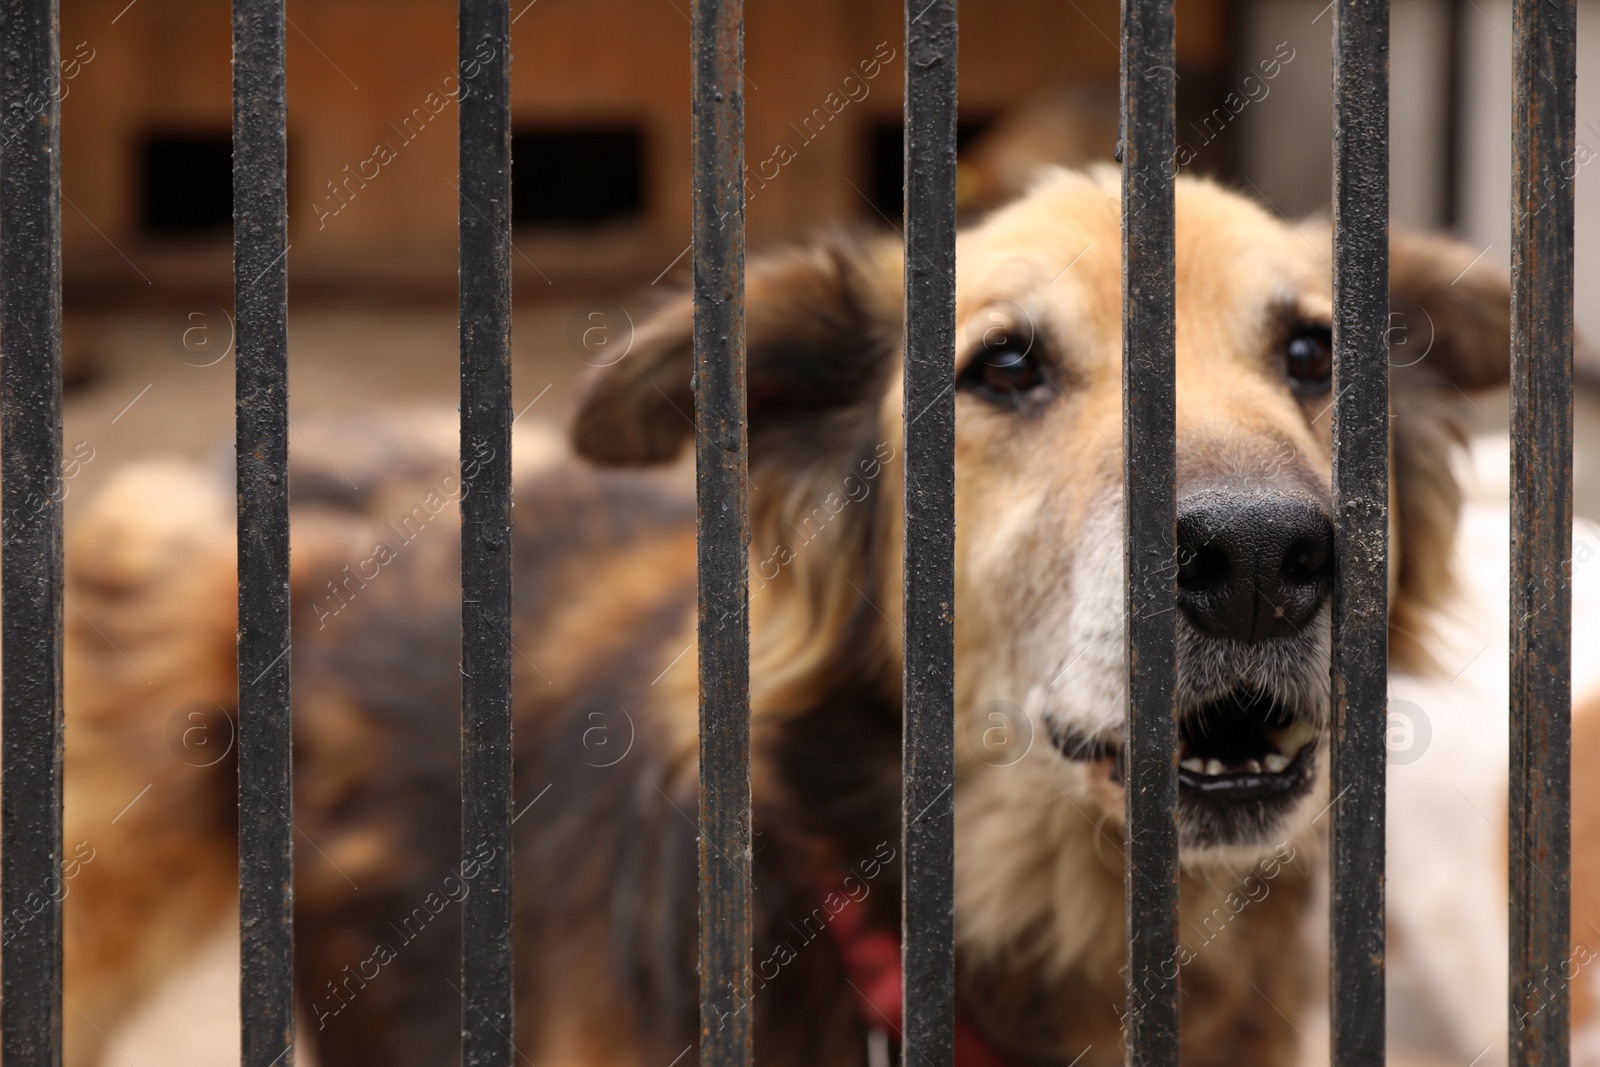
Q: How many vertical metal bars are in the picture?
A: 8